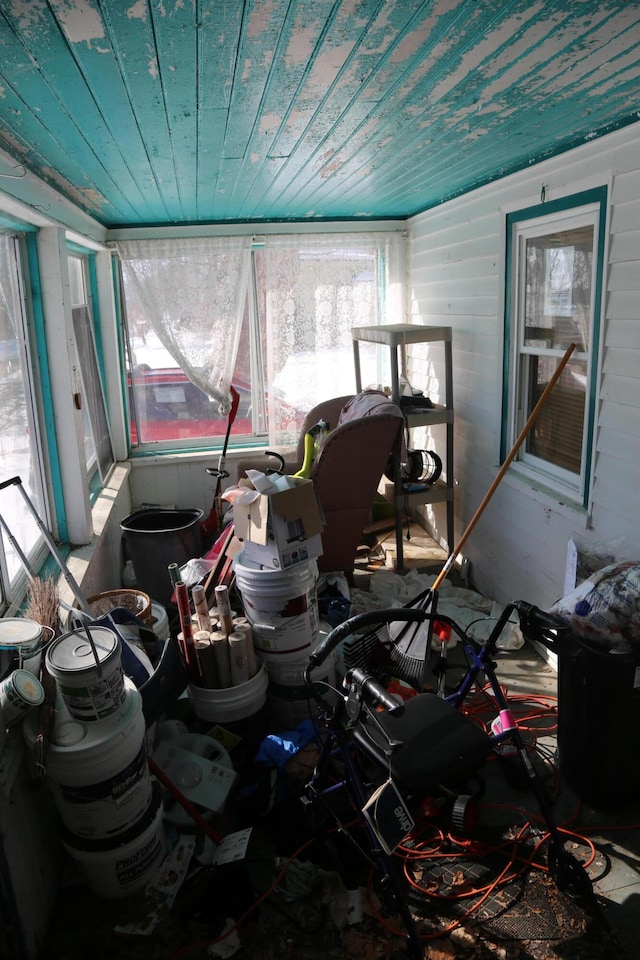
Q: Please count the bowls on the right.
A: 0